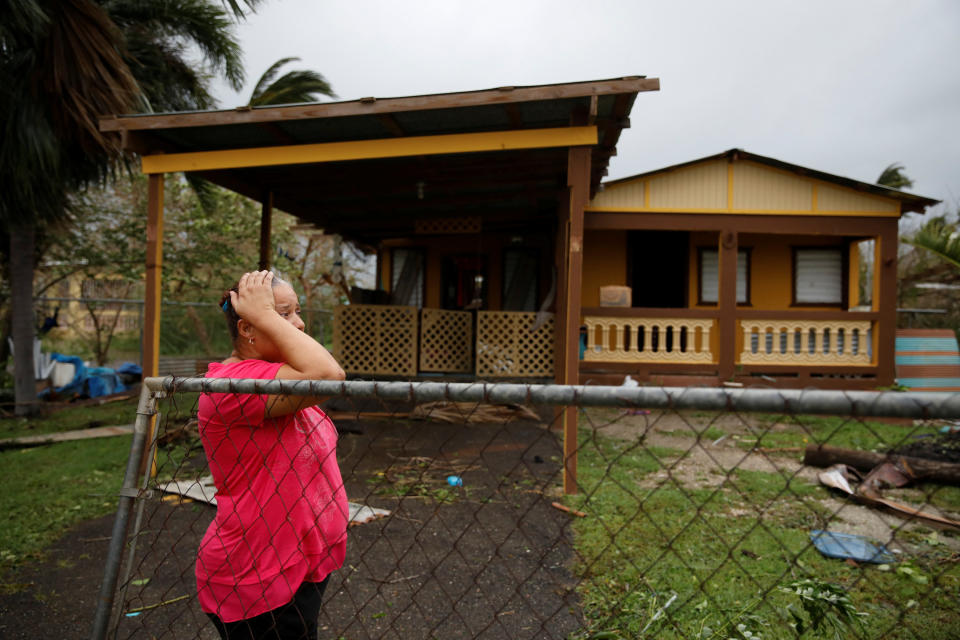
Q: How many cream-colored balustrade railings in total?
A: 2